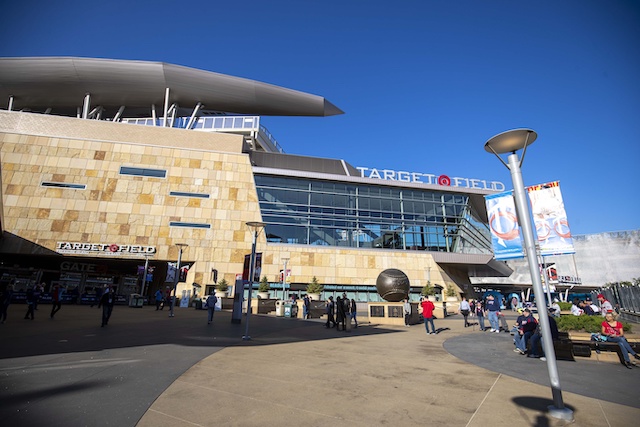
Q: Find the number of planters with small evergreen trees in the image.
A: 5